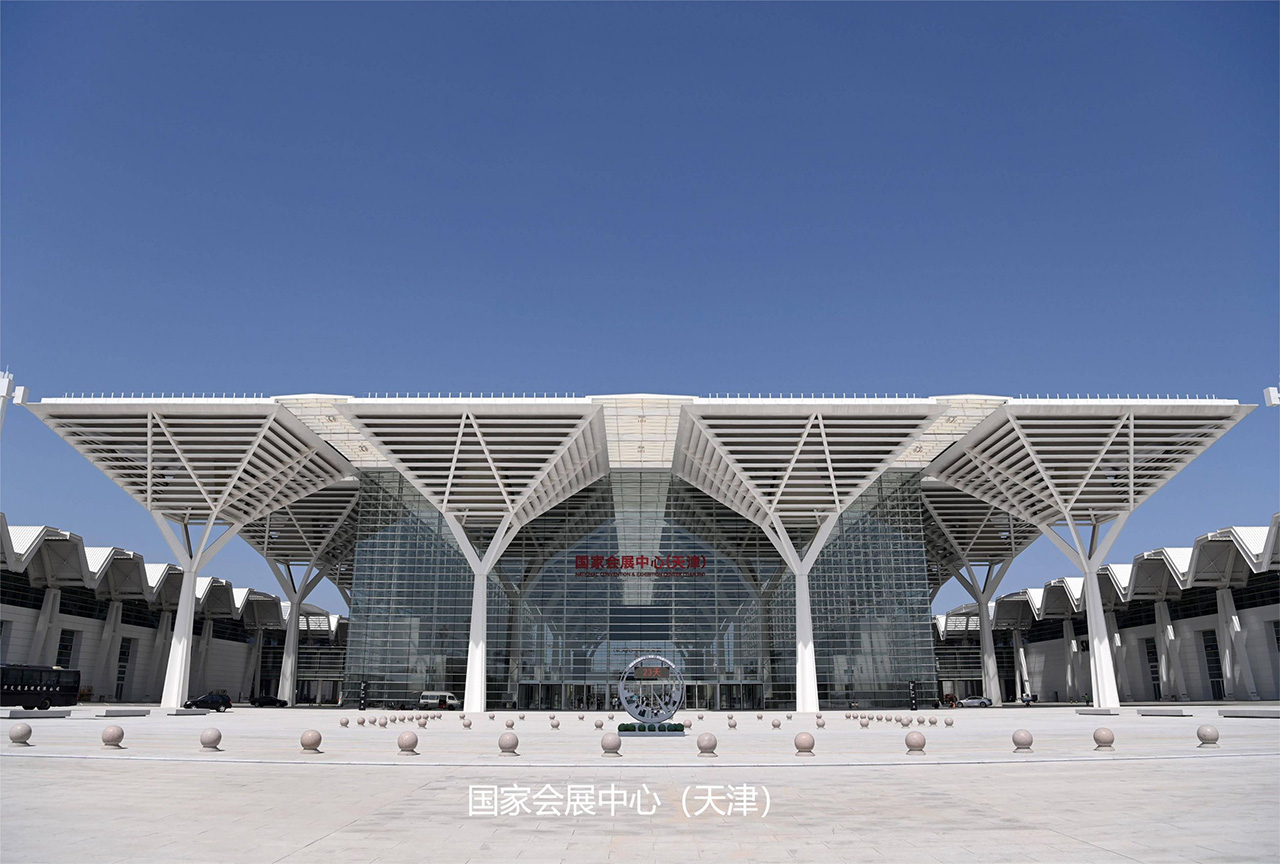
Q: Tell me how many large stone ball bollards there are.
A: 13